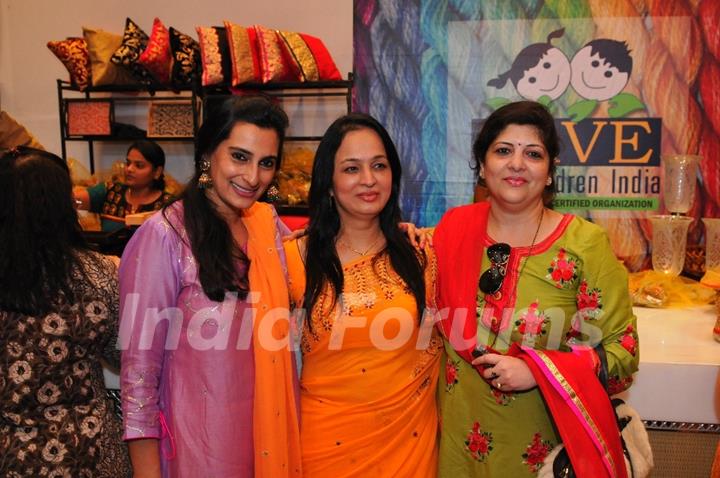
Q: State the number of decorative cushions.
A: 9